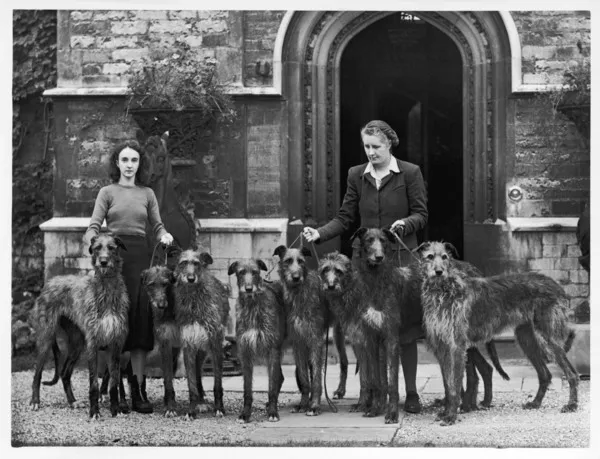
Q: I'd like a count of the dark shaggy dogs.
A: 8